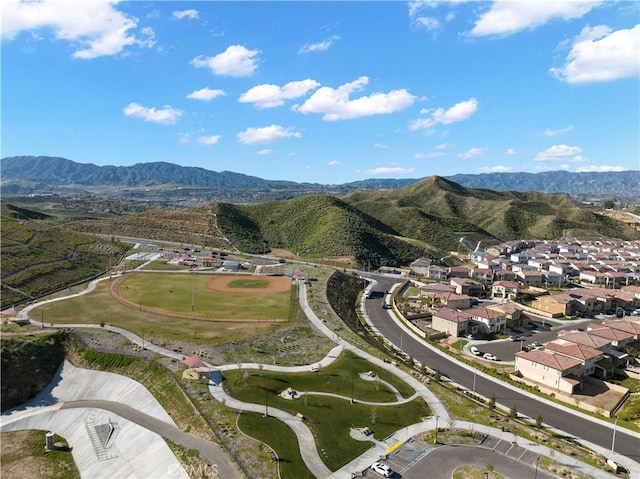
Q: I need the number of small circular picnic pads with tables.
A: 3